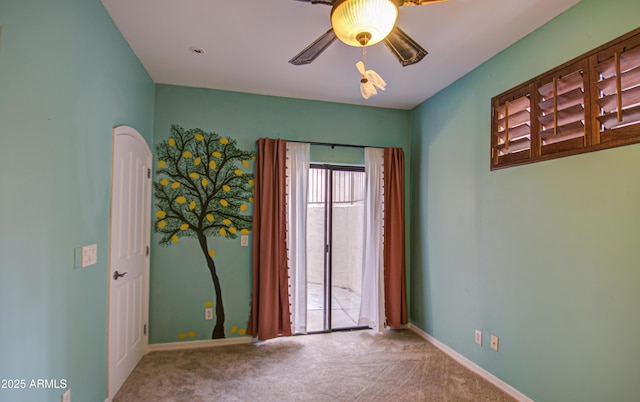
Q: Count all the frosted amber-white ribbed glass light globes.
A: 1